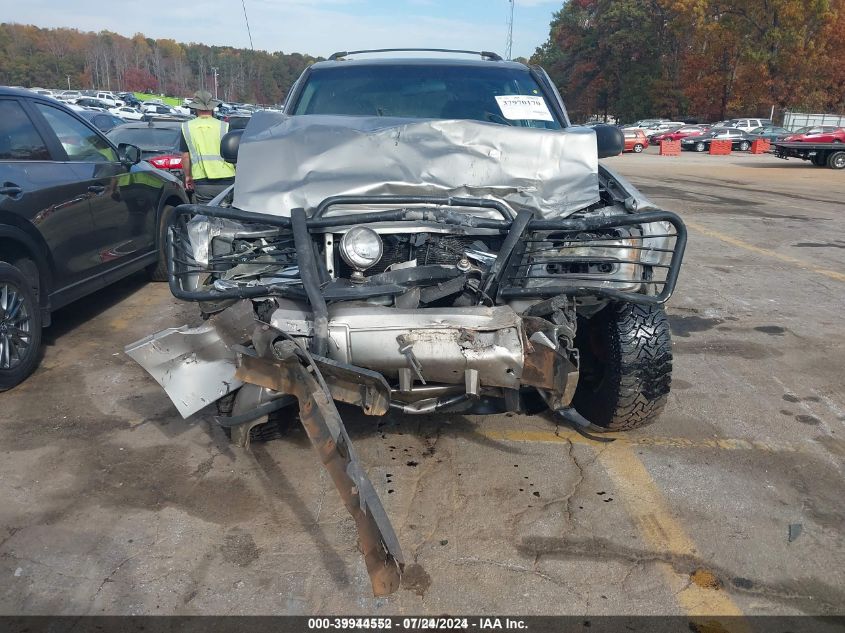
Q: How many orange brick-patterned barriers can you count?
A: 3